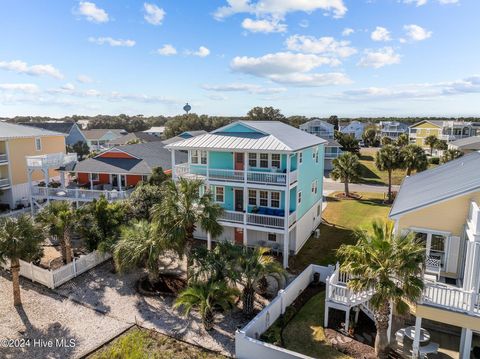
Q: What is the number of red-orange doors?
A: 2